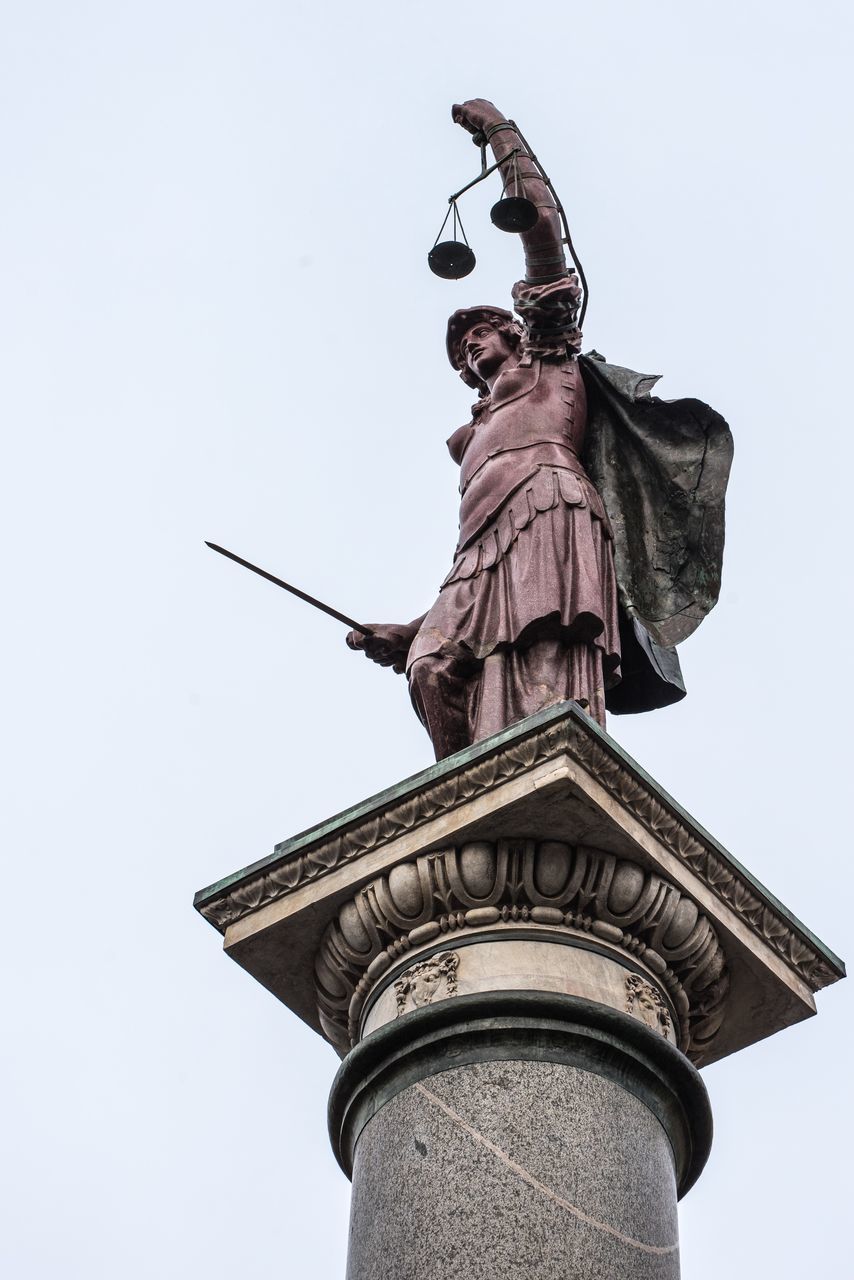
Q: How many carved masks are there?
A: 2